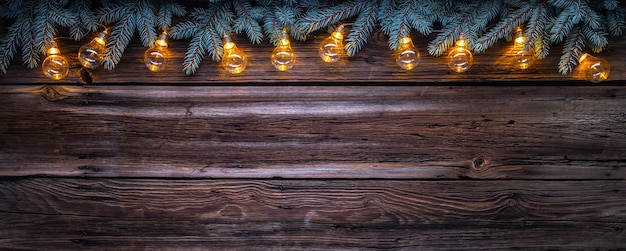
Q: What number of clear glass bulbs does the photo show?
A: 10